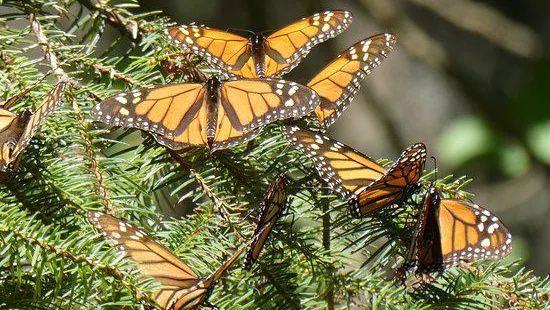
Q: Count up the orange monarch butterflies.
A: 8